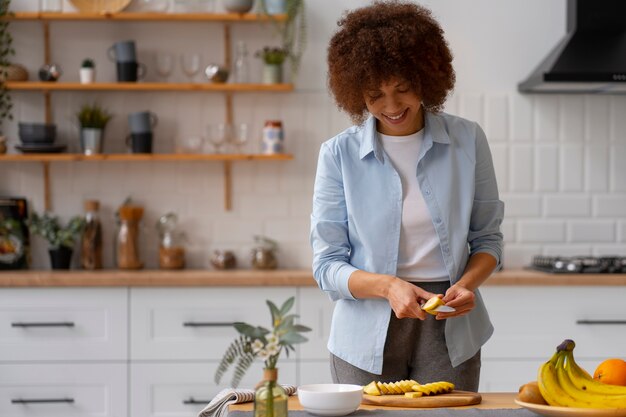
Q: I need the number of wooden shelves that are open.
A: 3